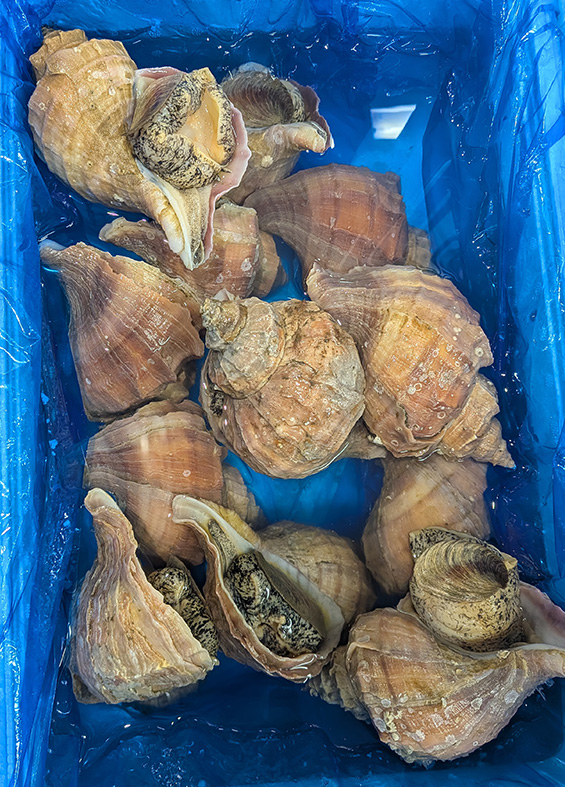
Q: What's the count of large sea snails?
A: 12